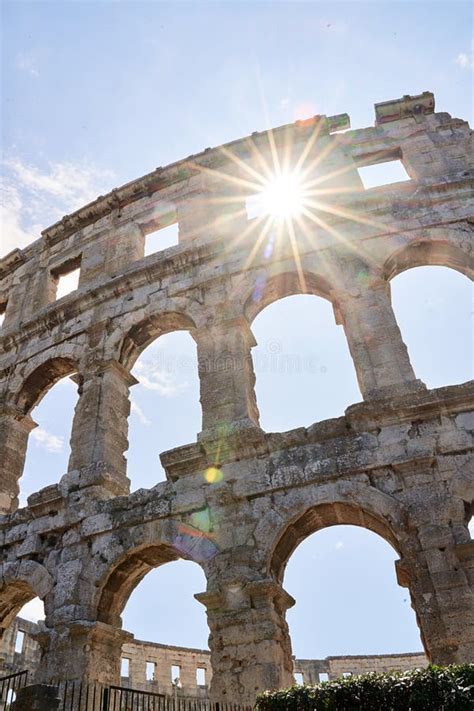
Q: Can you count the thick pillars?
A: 7